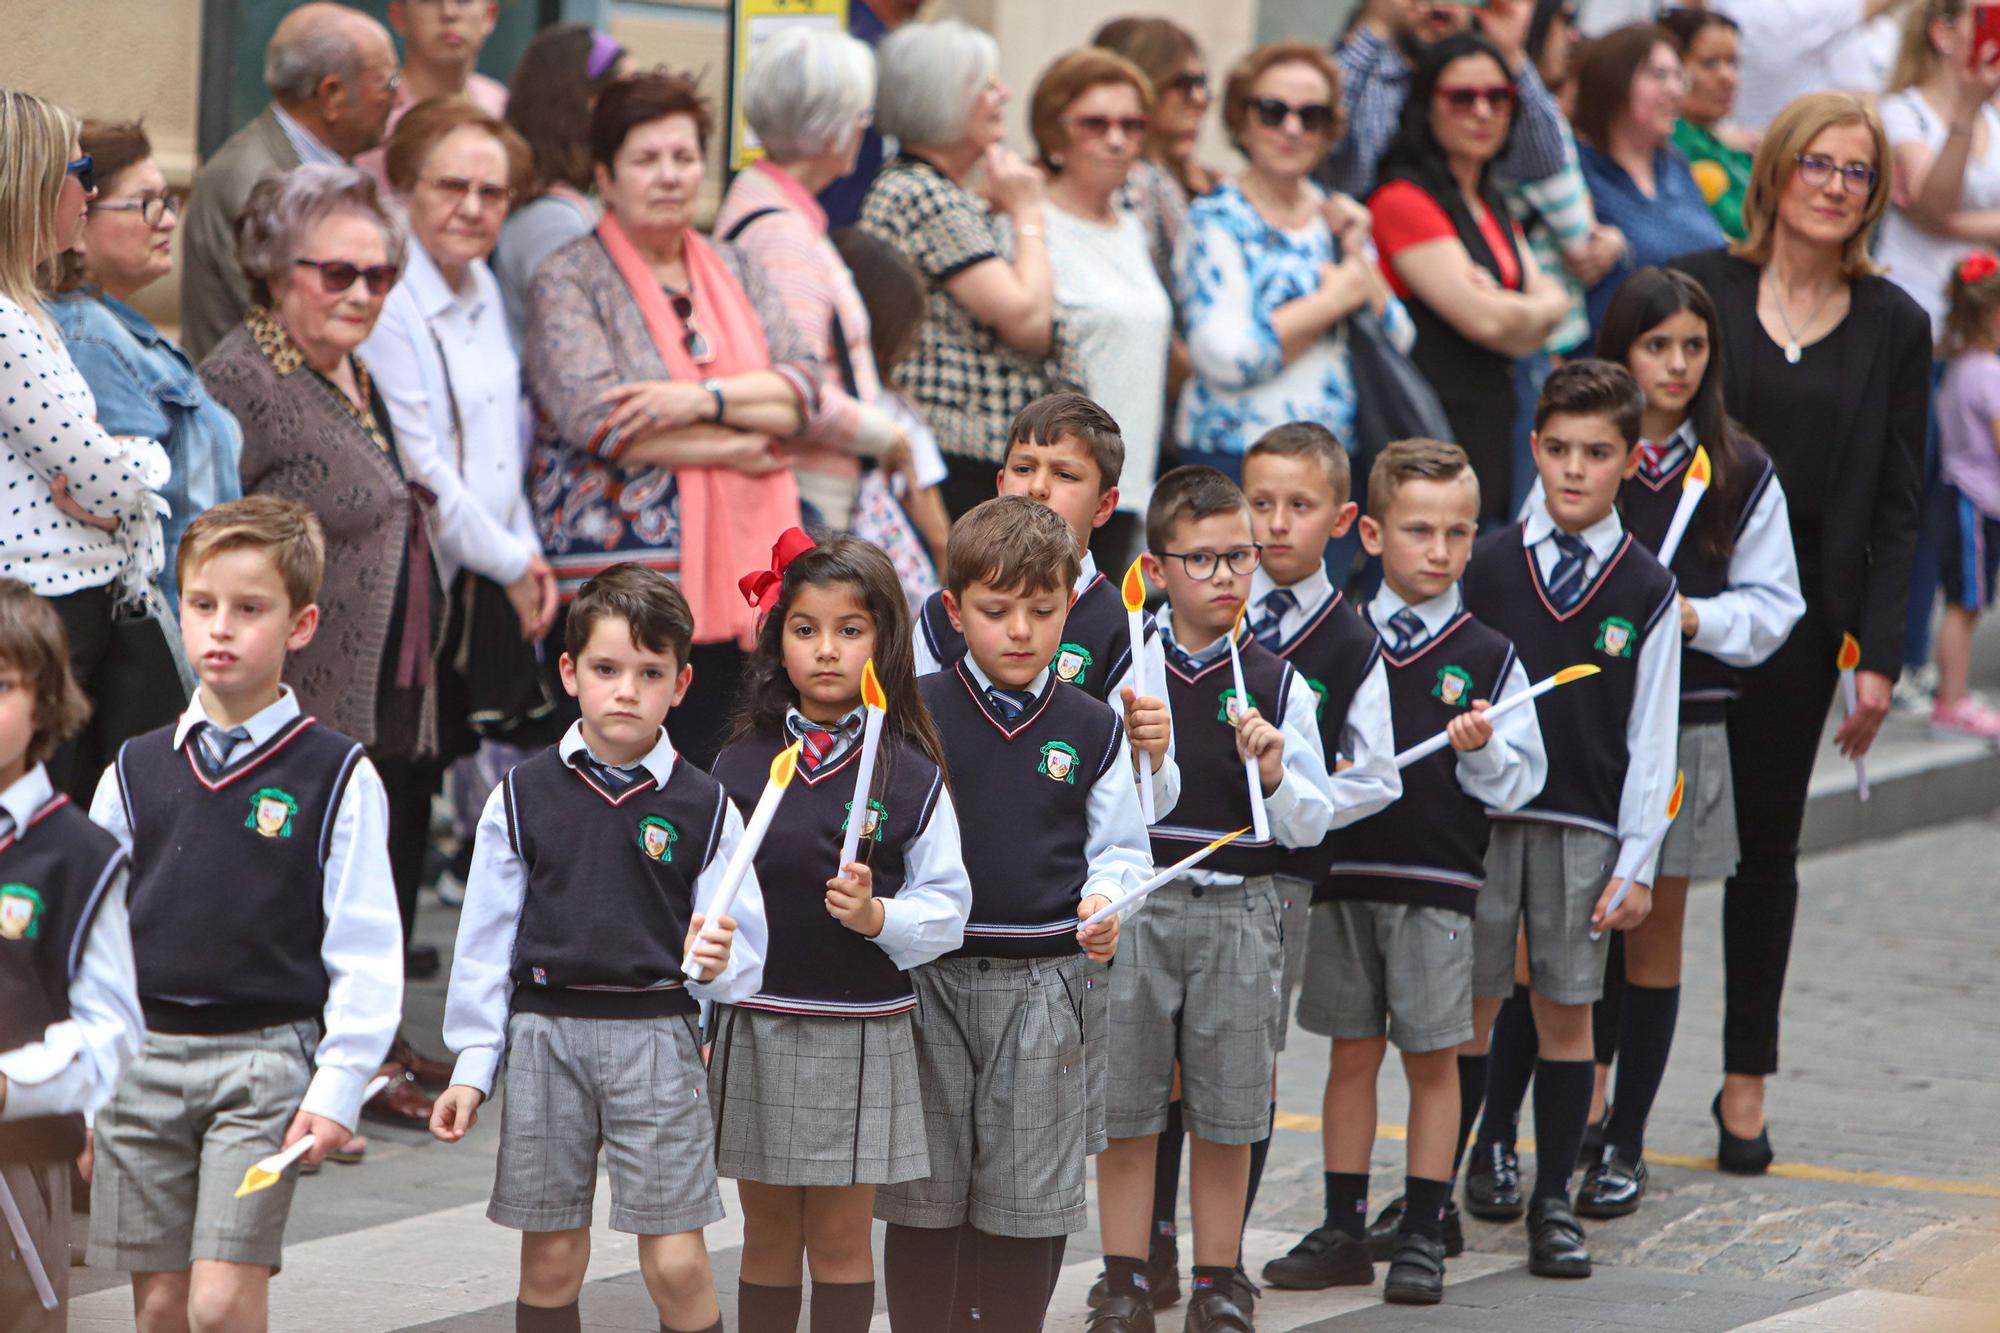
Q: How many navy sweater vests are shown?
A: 11